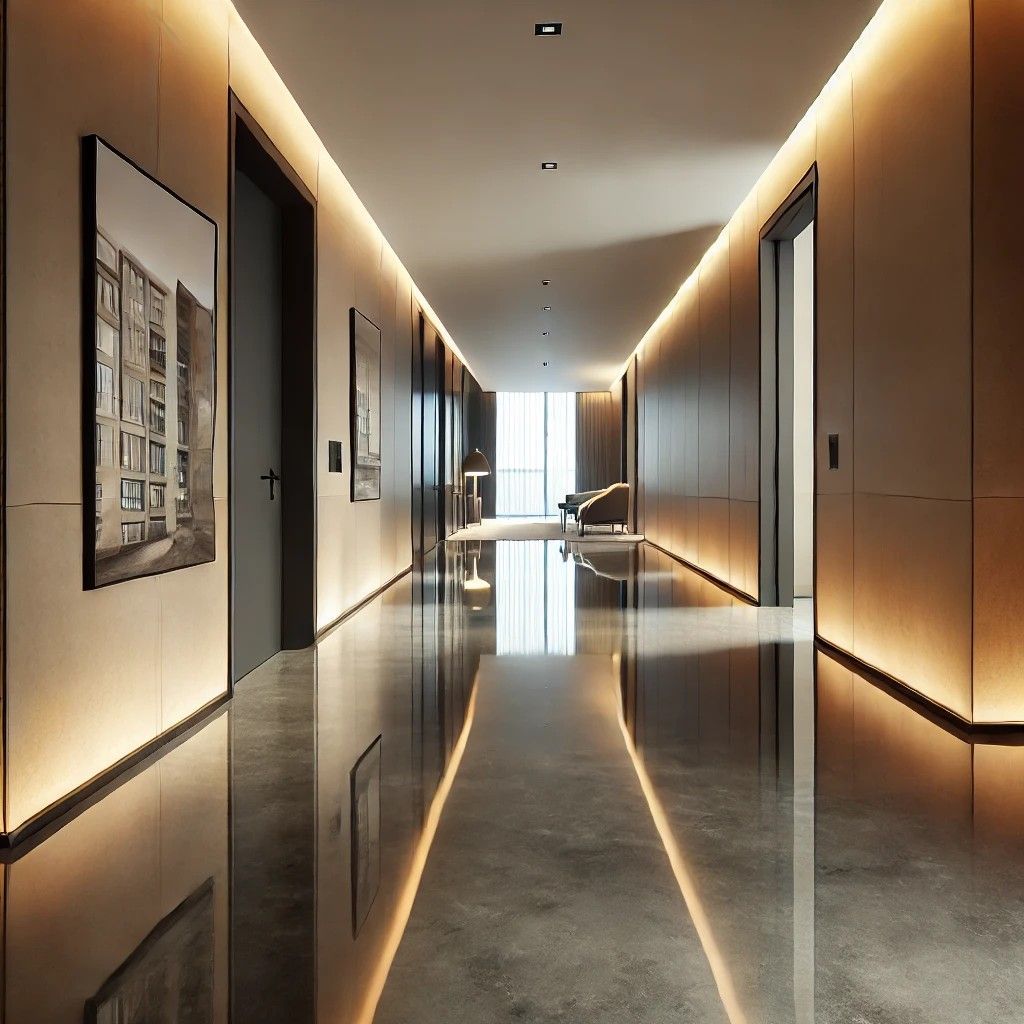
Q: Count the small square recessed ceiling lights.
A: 6